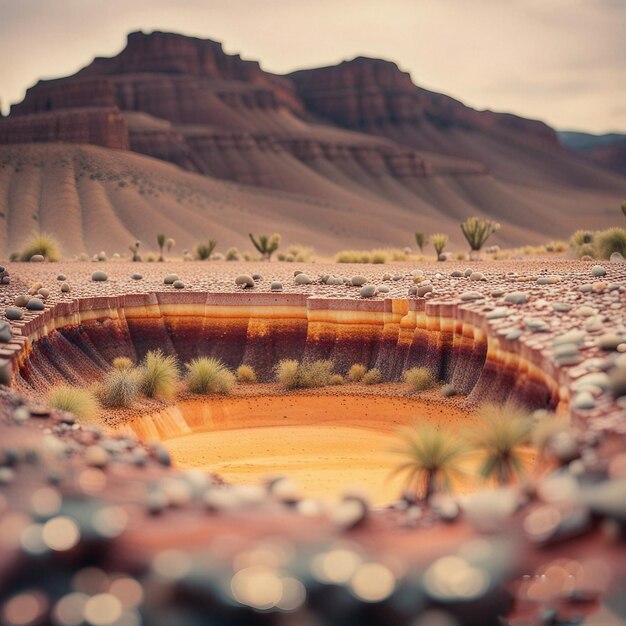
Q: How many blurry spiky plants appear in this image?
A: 2